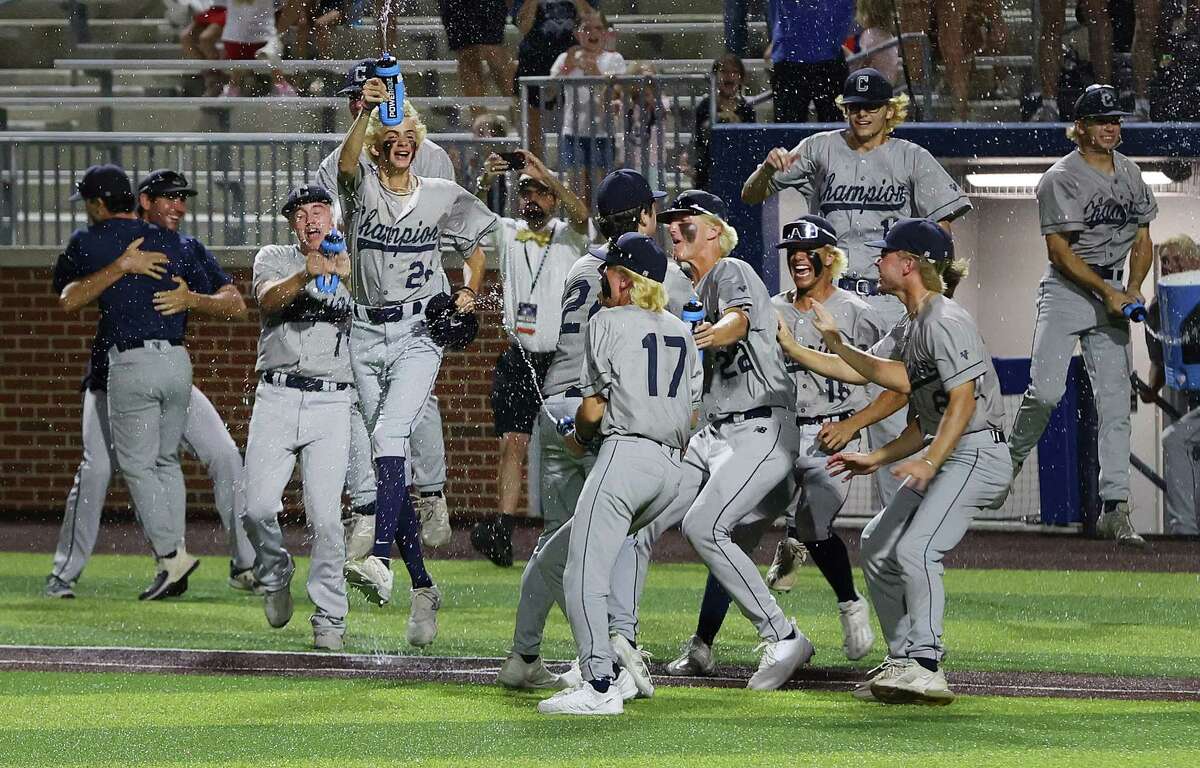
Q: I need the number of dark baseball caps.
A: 11